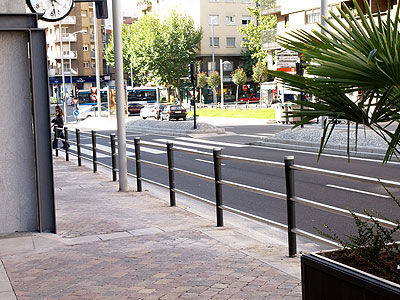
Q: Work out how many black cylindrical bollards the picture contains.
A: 9